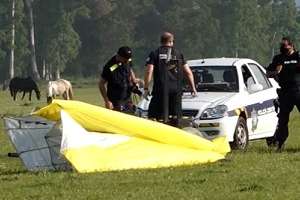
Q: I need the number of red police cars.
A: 0